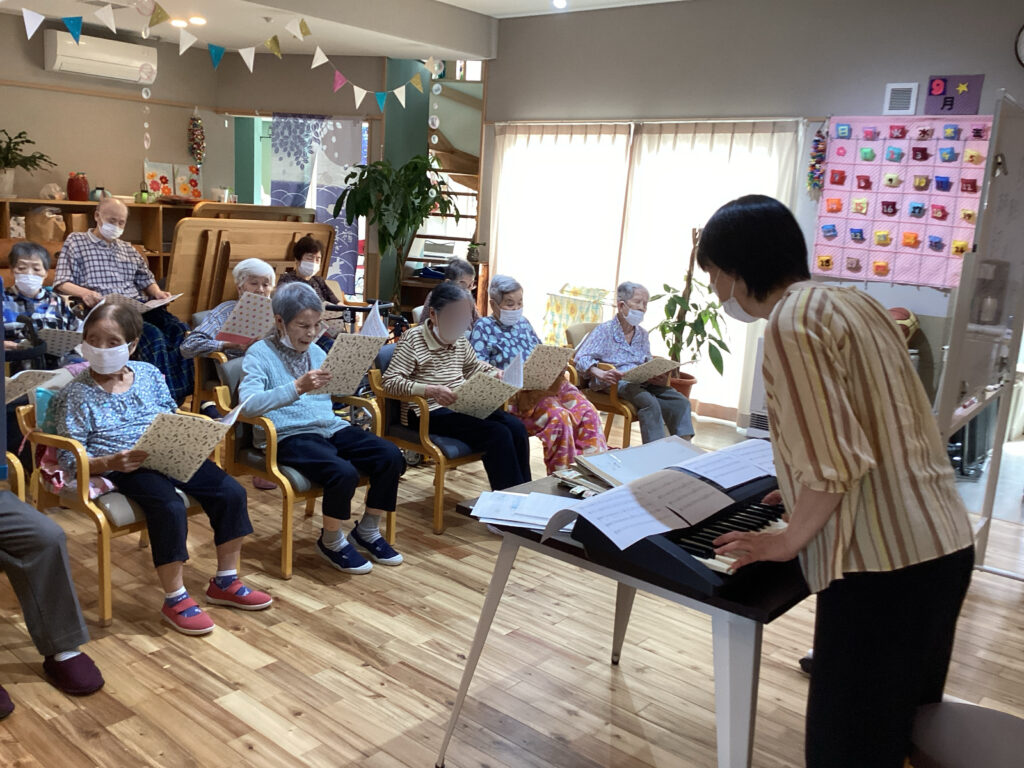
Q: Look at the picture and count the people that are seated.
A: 11